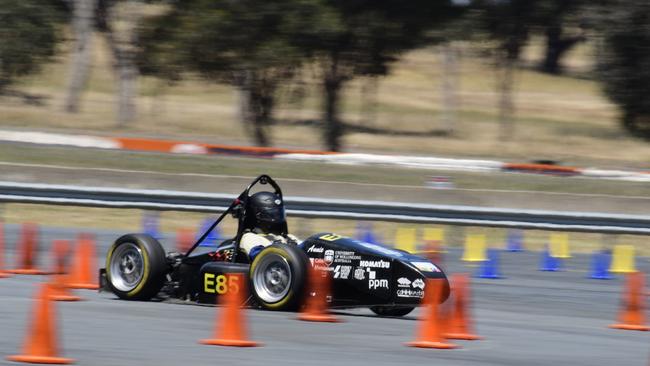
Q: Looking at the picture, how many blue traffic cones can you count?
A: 7